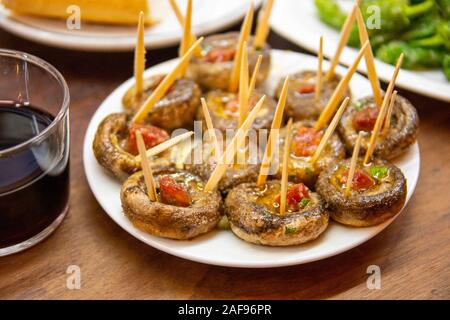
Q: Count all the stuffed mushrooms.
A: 11